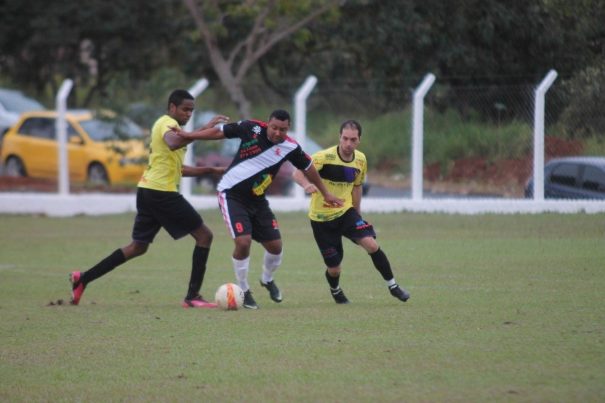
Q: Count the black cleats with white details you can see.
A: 4